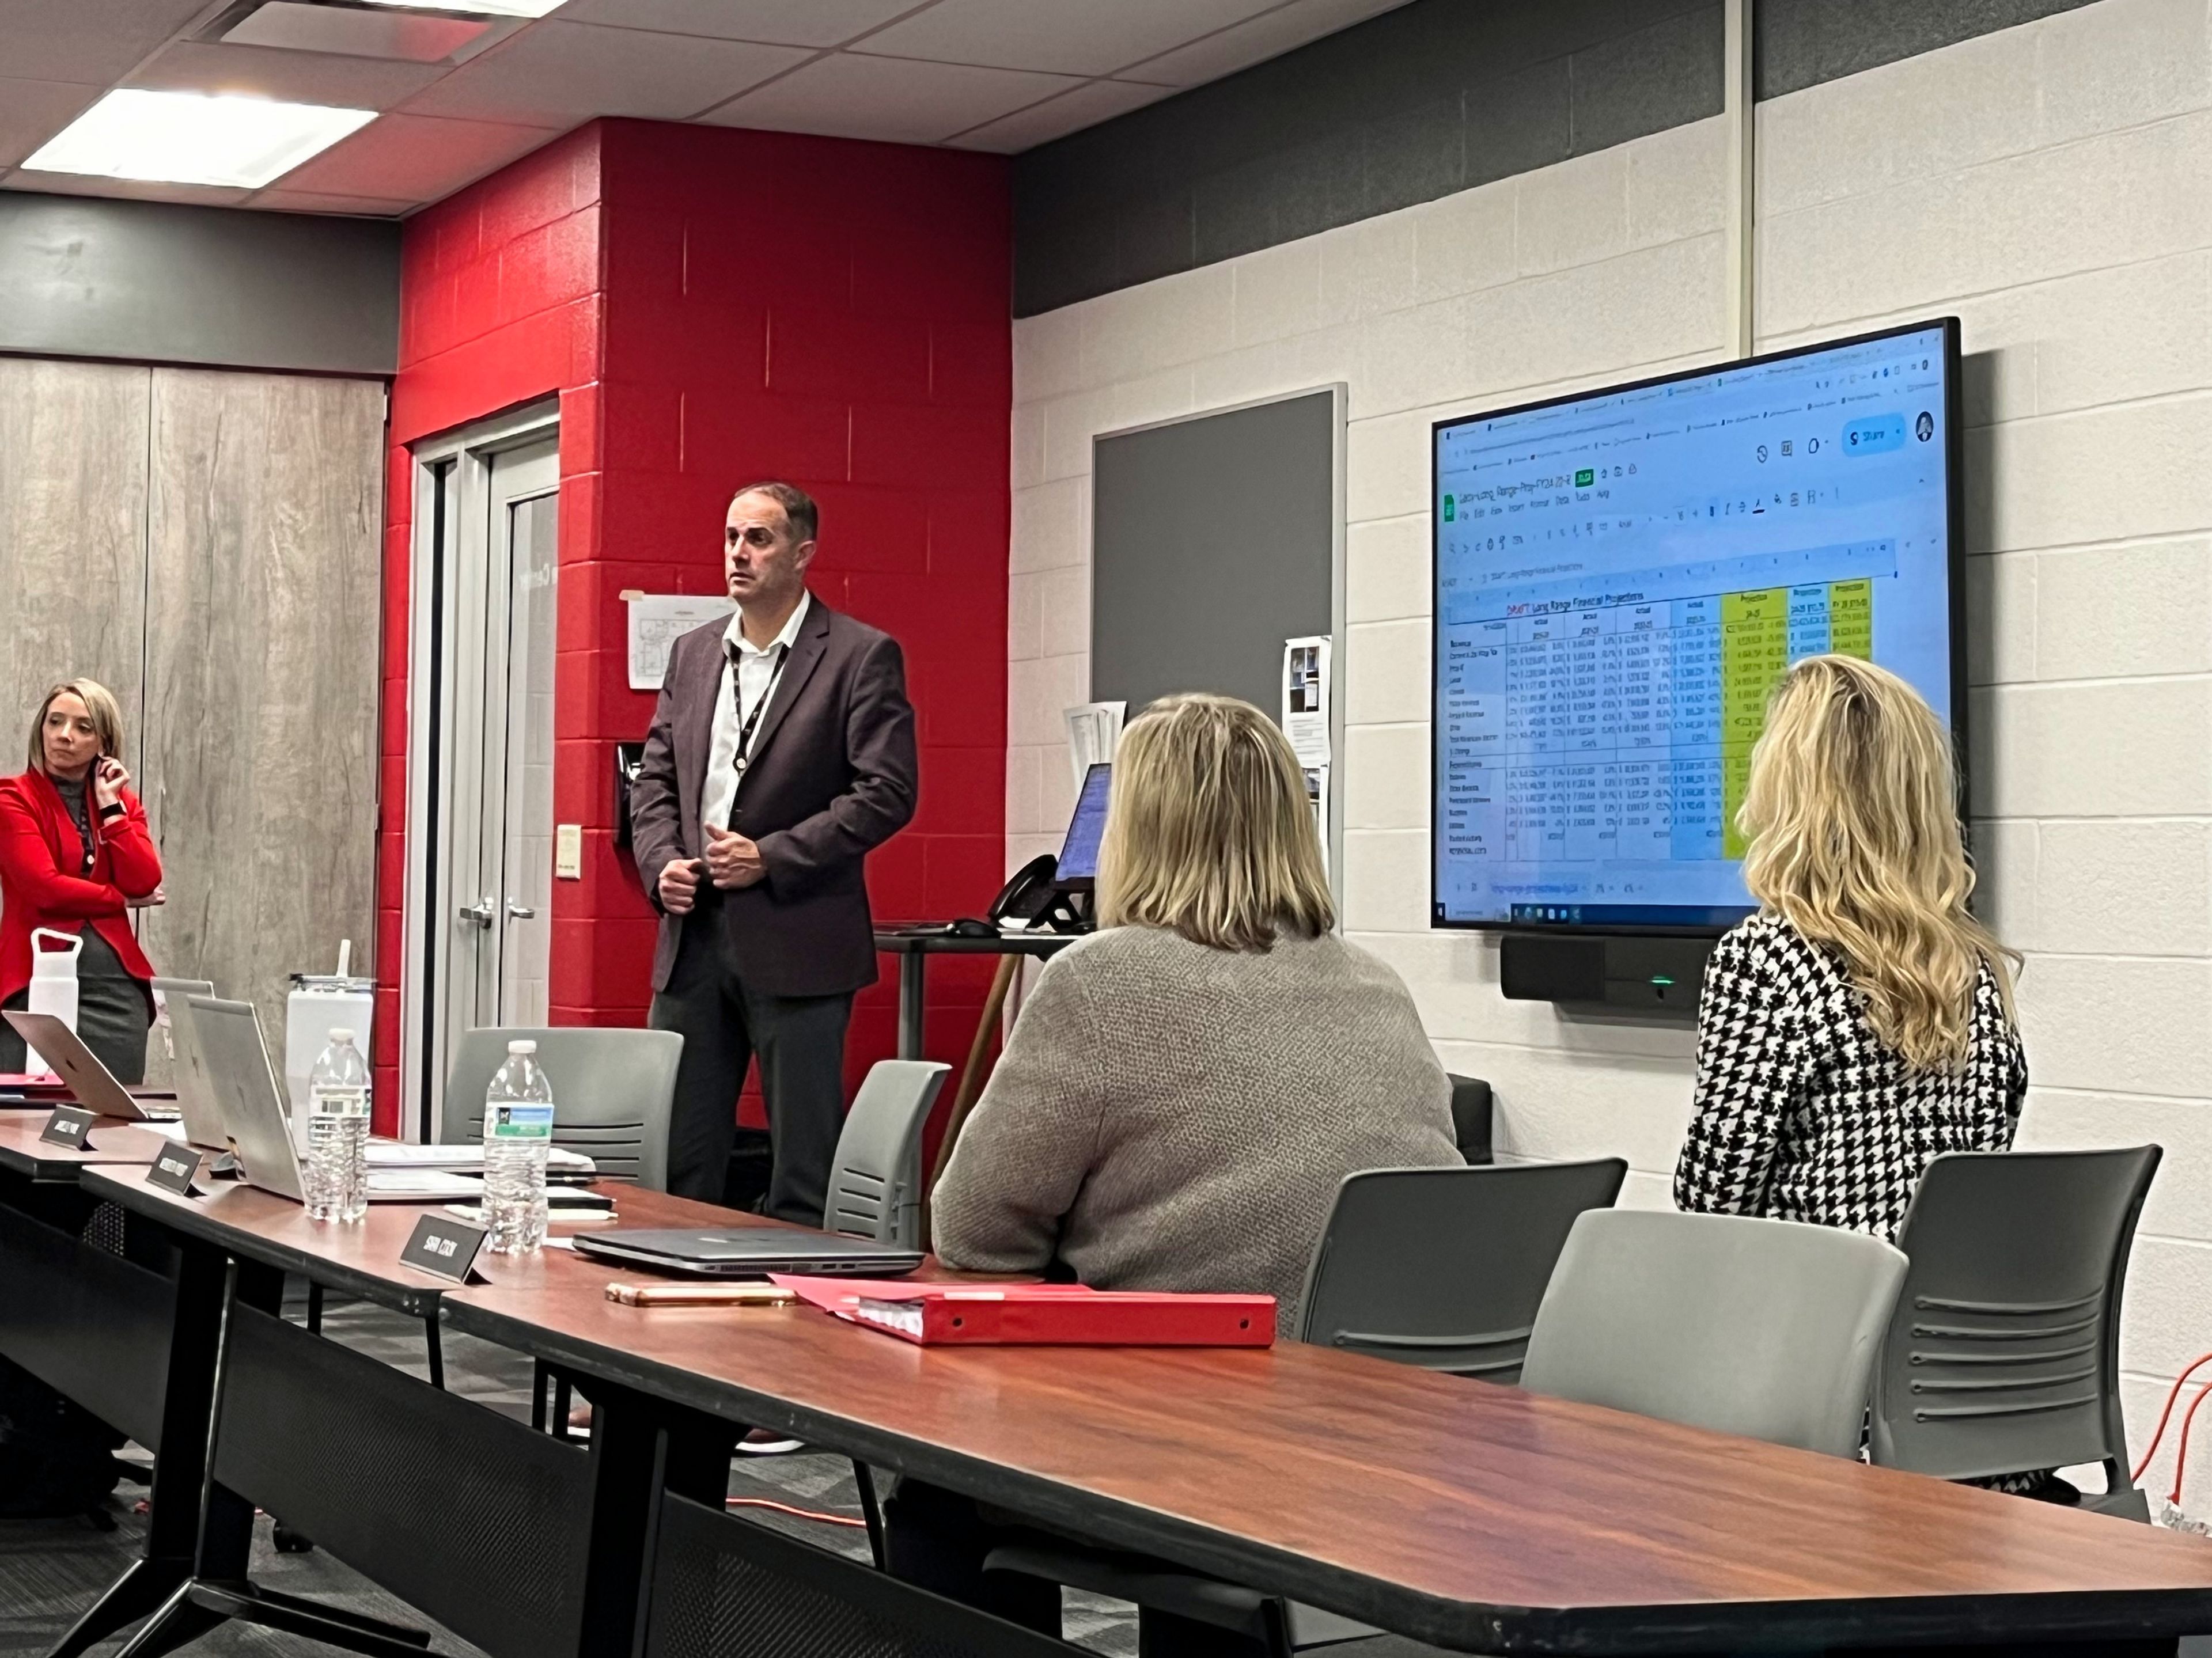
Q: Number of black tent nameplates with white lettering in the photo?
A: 3